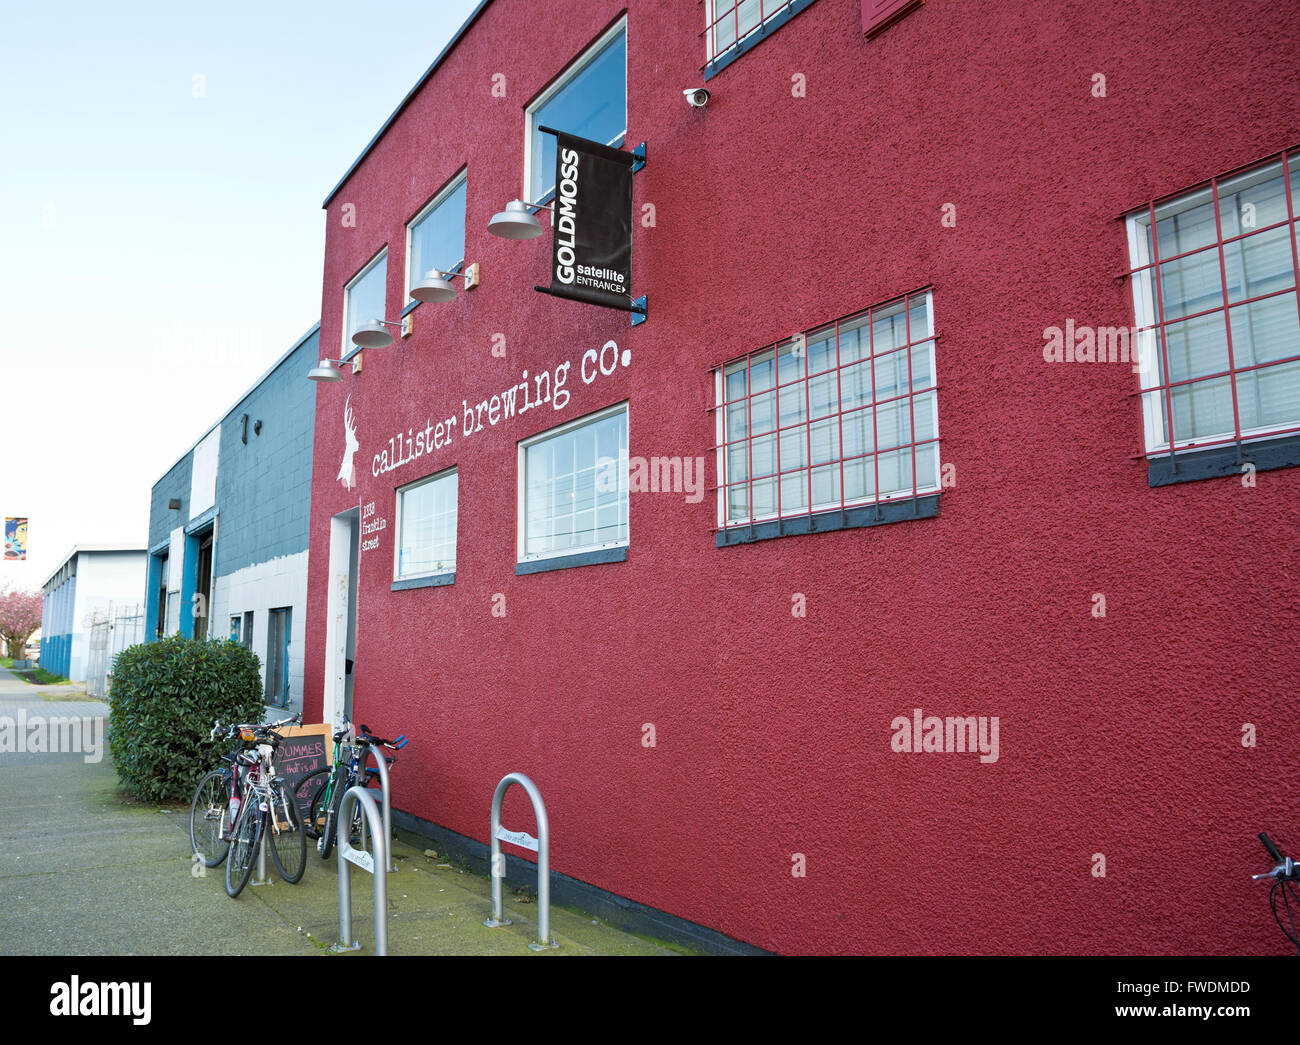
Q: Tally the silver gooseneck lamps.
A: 4